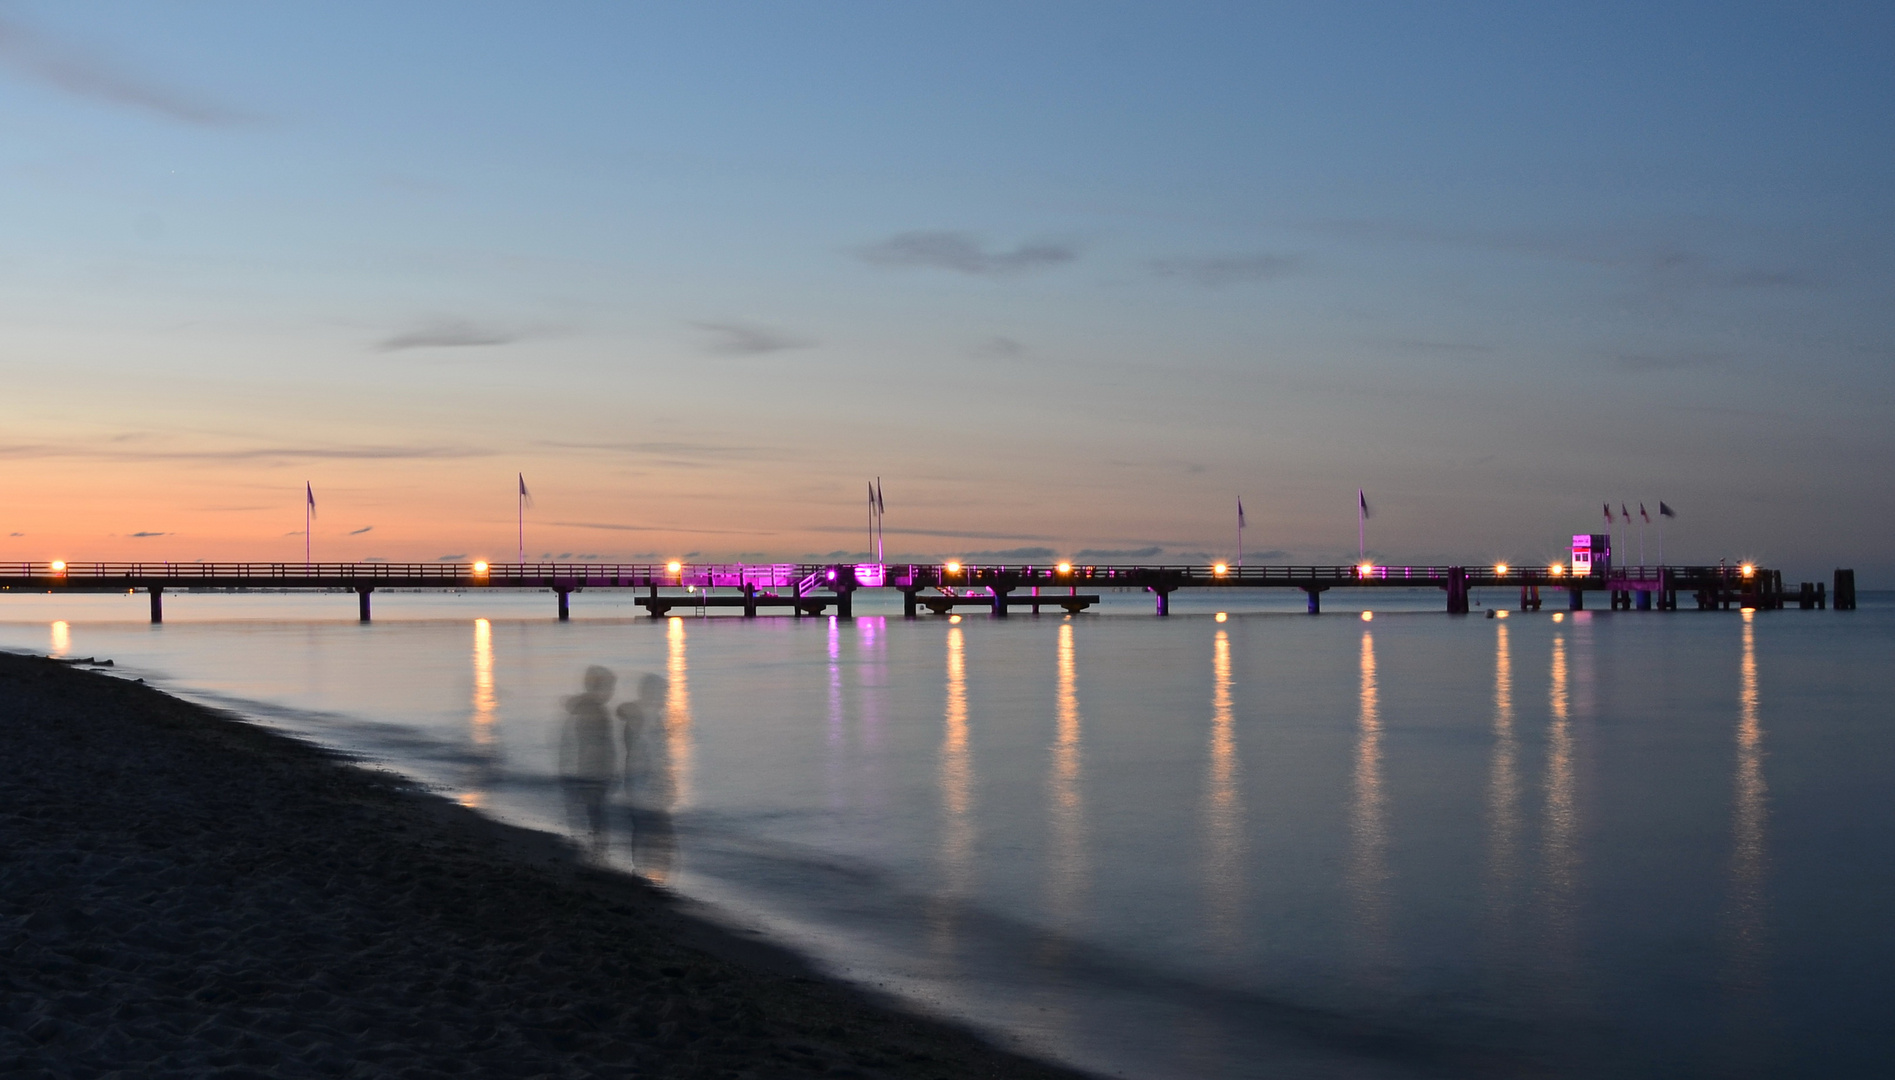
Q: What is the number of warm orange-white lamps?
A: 10